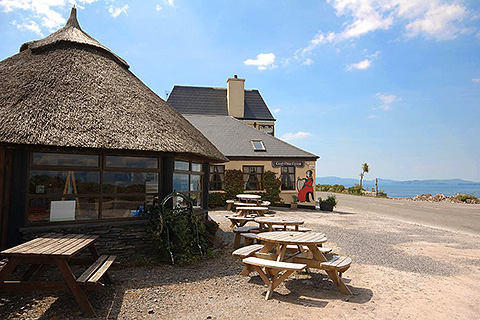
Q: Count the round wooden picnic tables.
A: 4